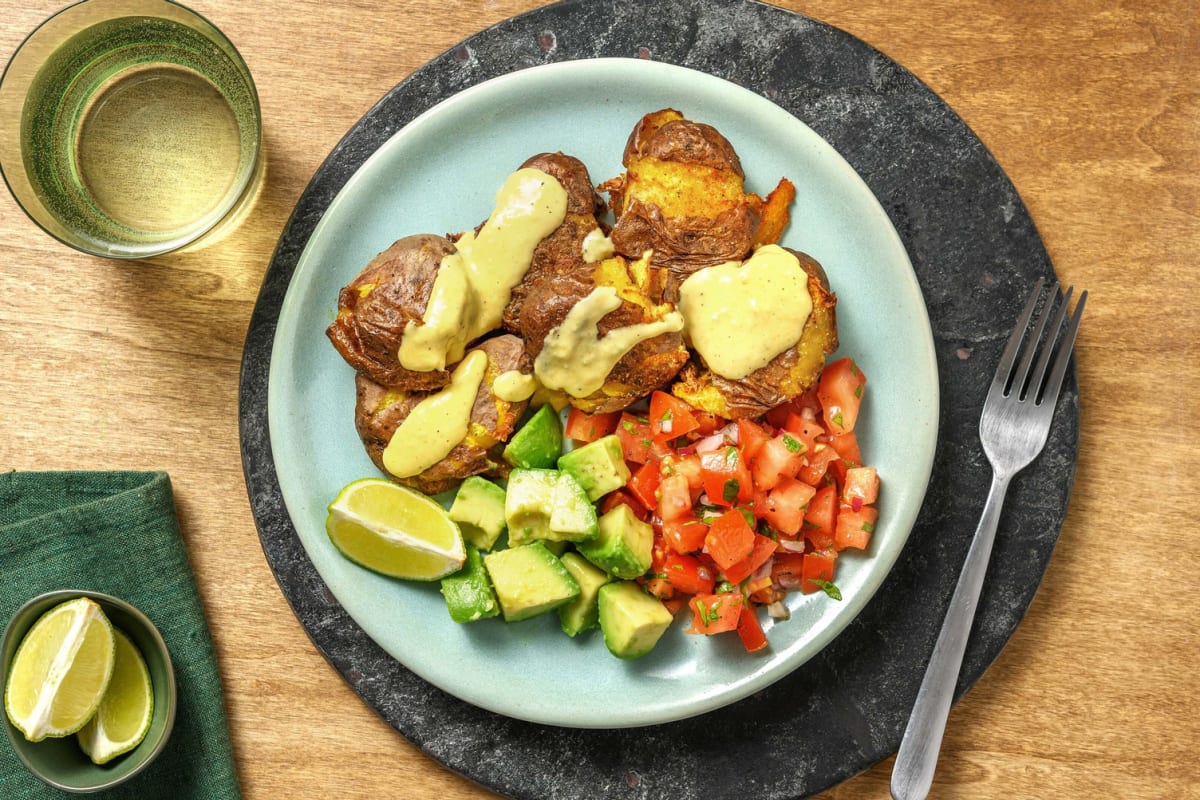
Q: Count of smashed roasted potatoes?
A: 6